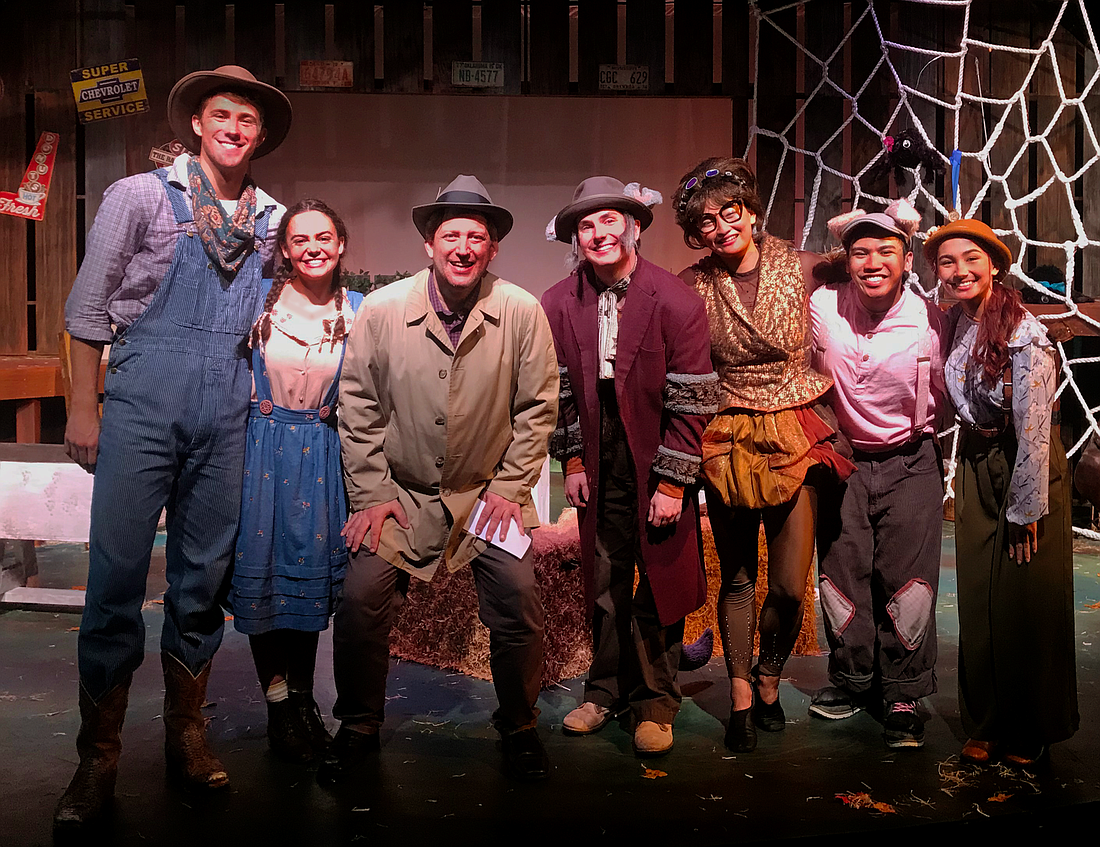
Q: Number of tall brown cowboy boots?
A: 2